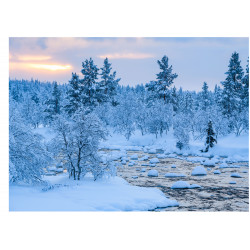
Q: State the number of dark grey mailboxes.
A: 0